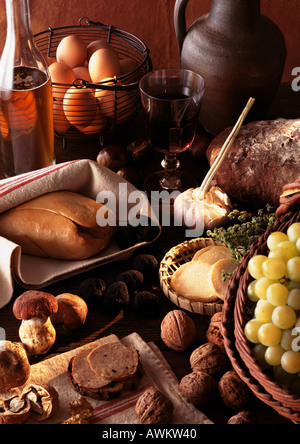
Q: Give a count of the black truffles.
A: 5